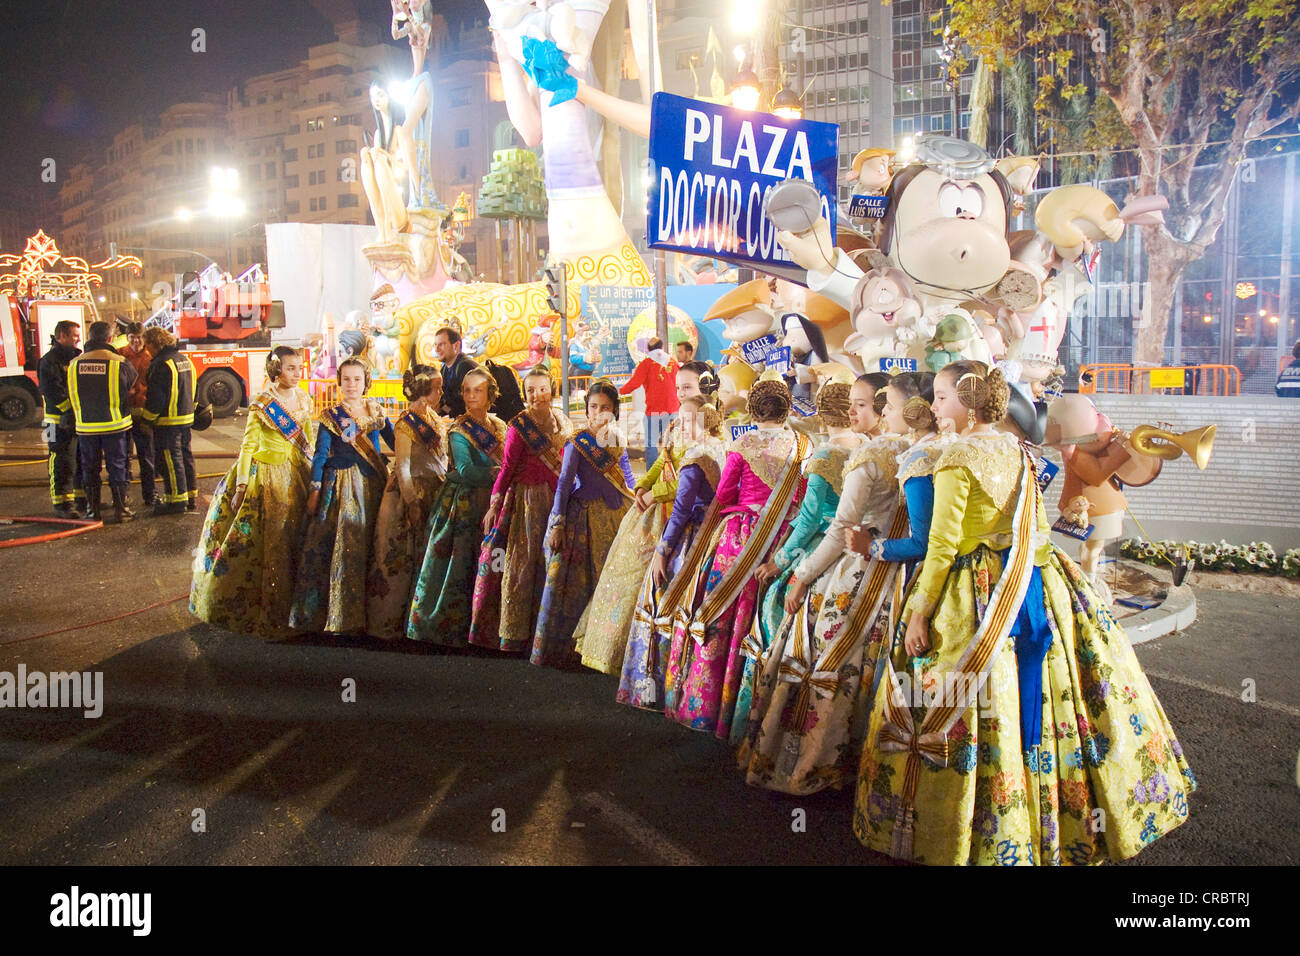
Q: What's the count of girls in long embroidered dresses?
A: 13